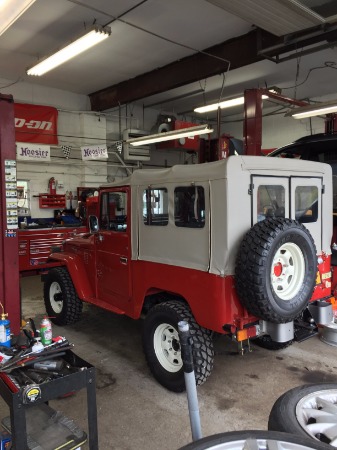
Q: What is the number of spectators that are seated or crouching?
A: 0